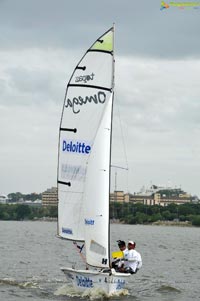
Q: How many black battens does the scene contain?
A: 6